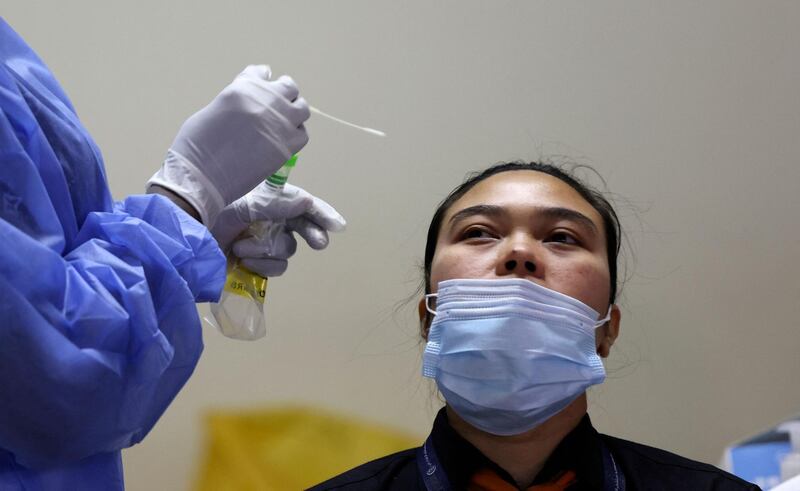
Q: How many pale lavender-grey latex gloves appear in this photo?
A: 2